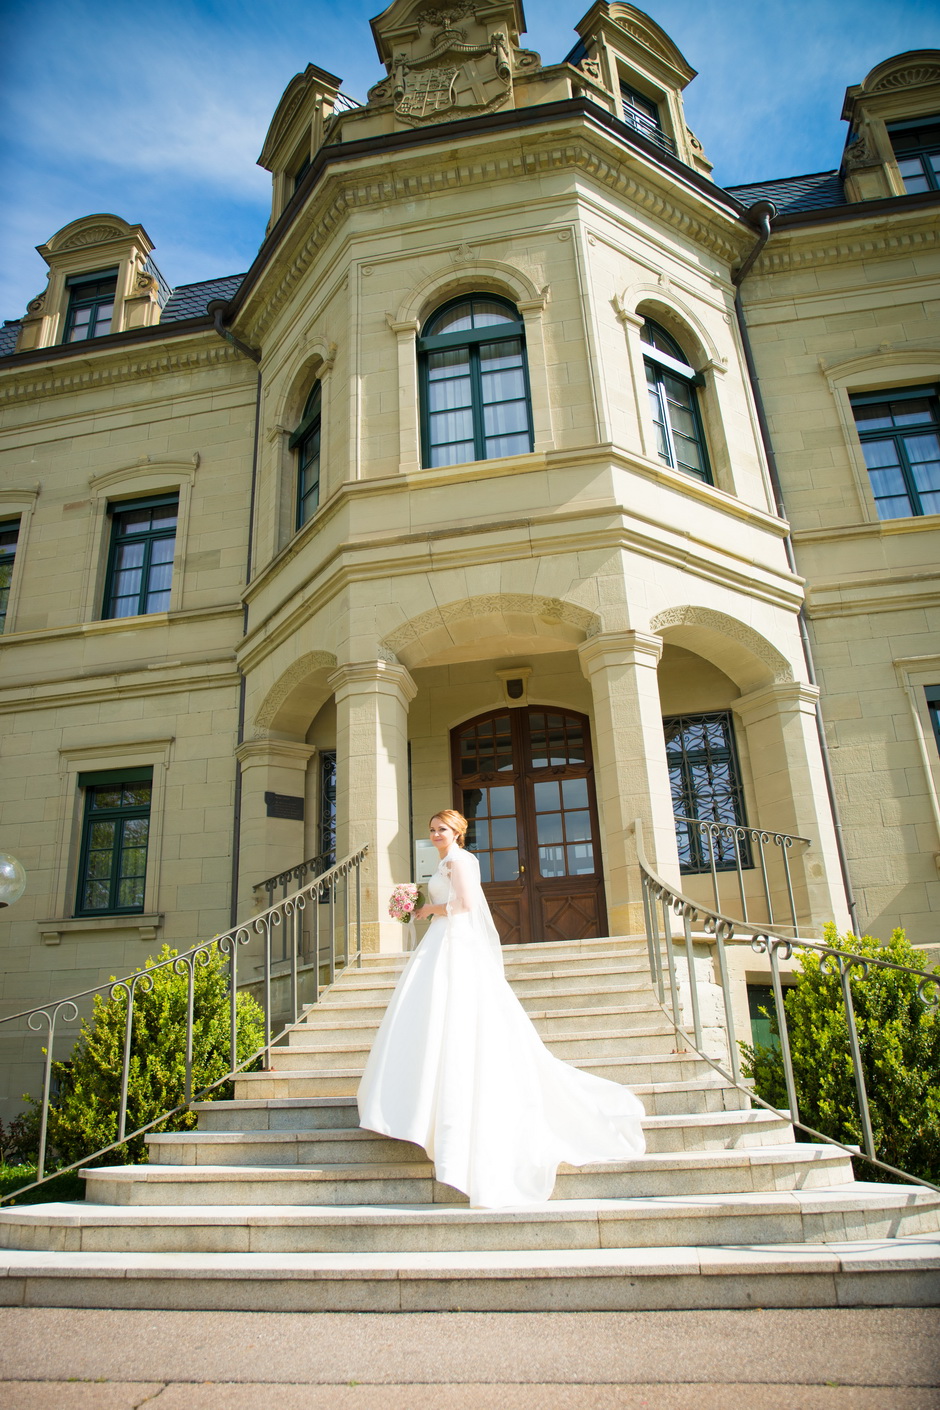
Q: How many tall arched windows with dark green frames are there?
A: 3